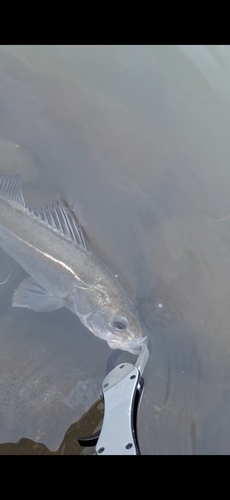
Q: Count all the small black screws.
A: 5